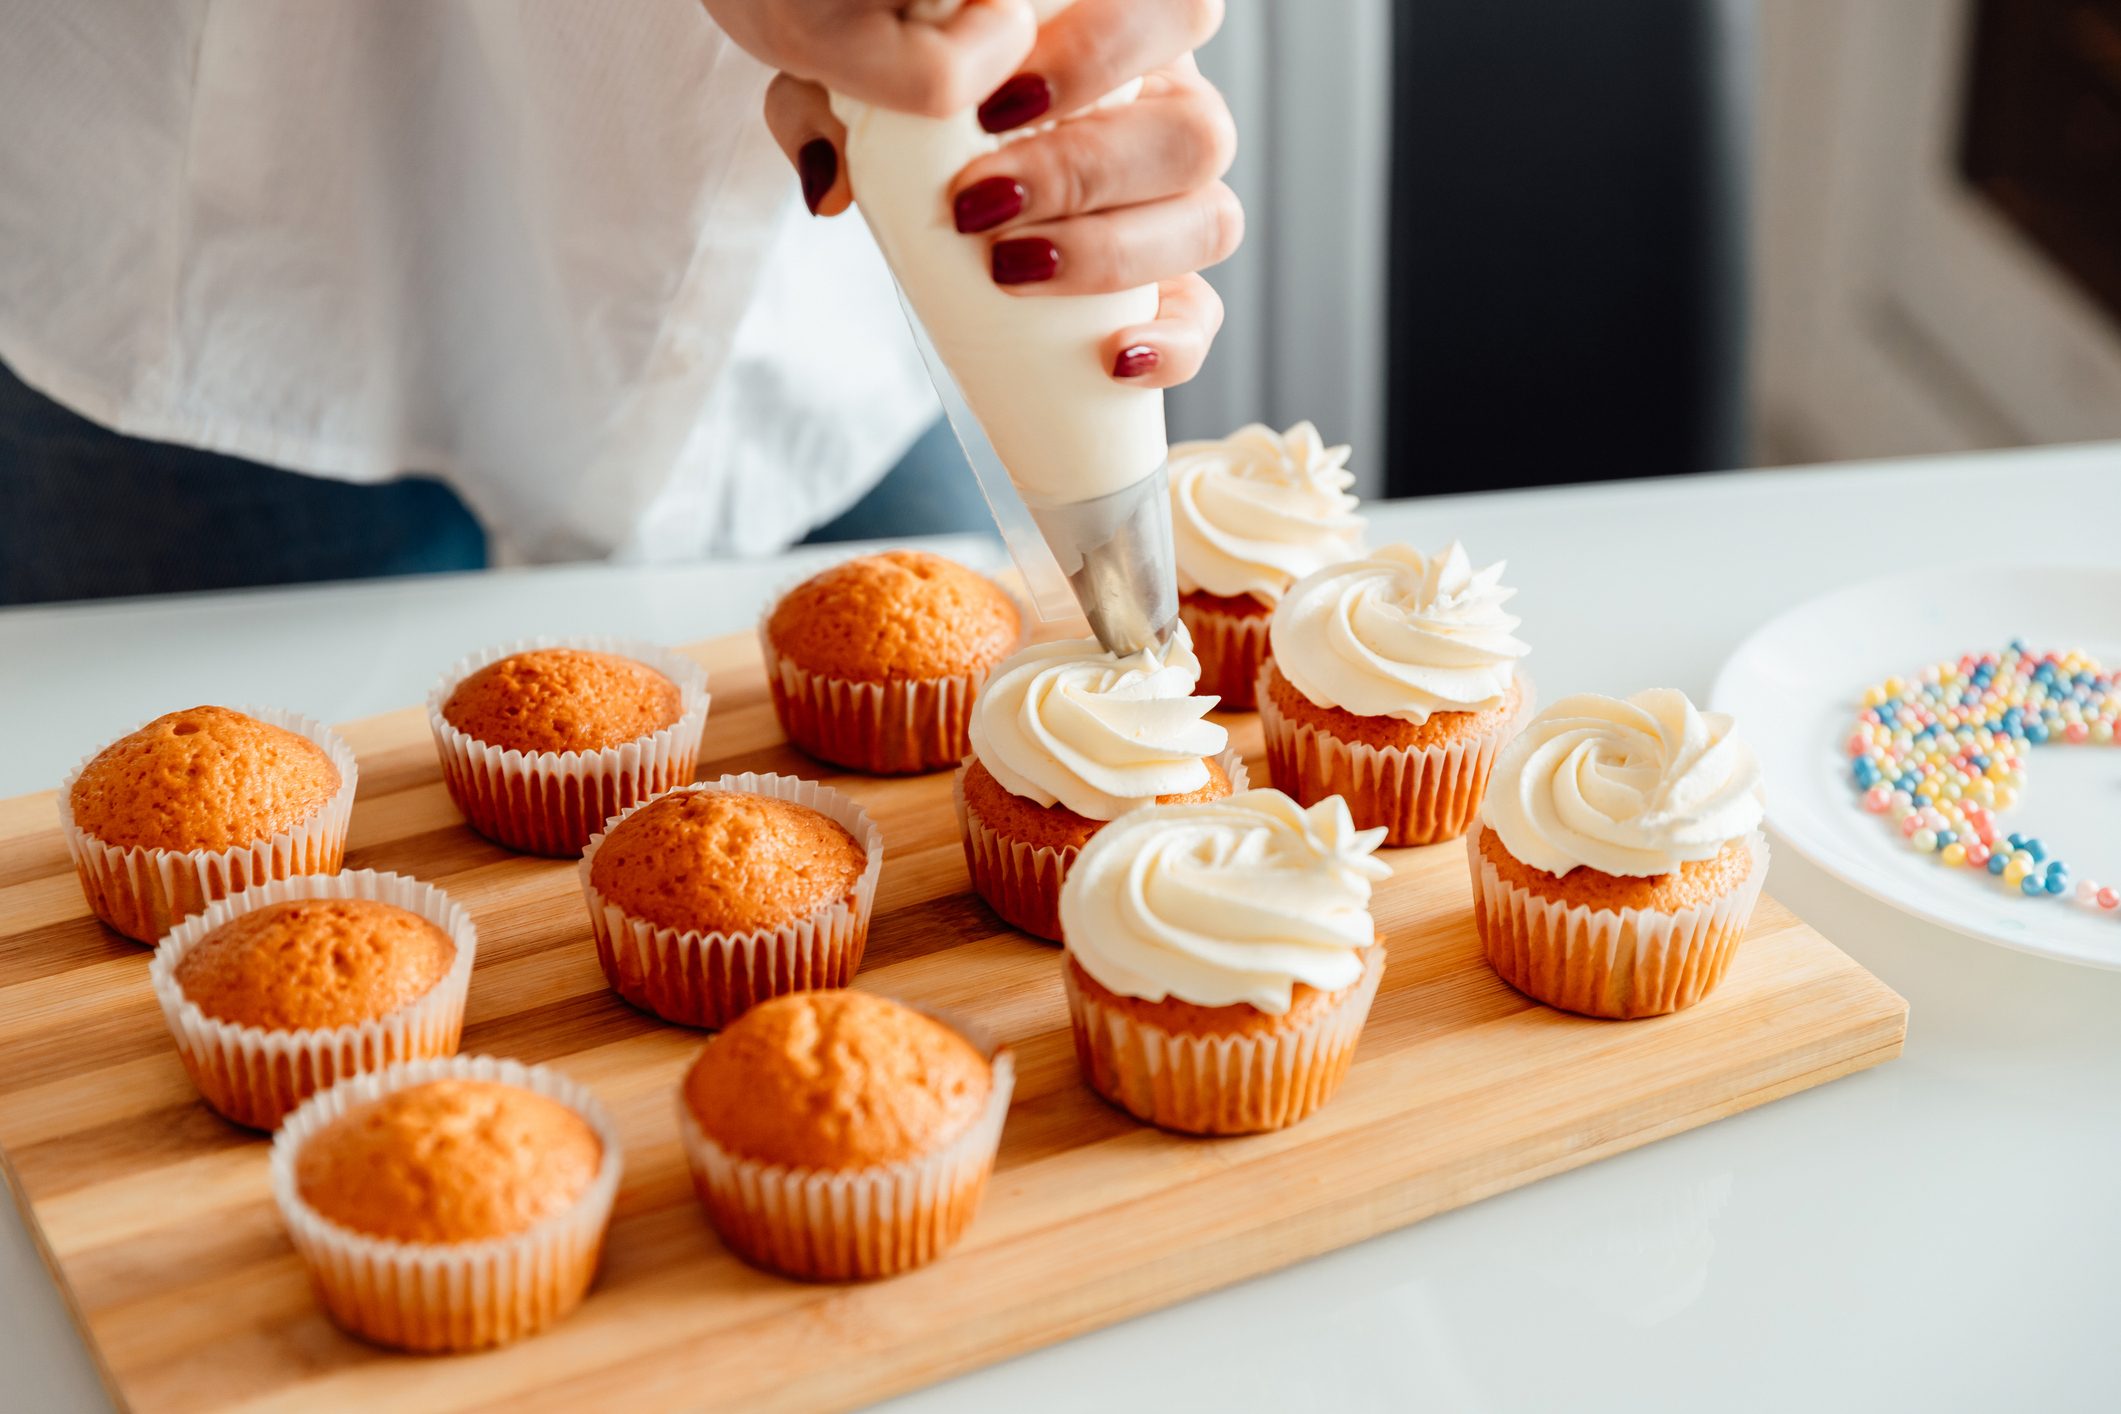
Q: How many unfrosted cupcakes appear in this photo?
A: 7